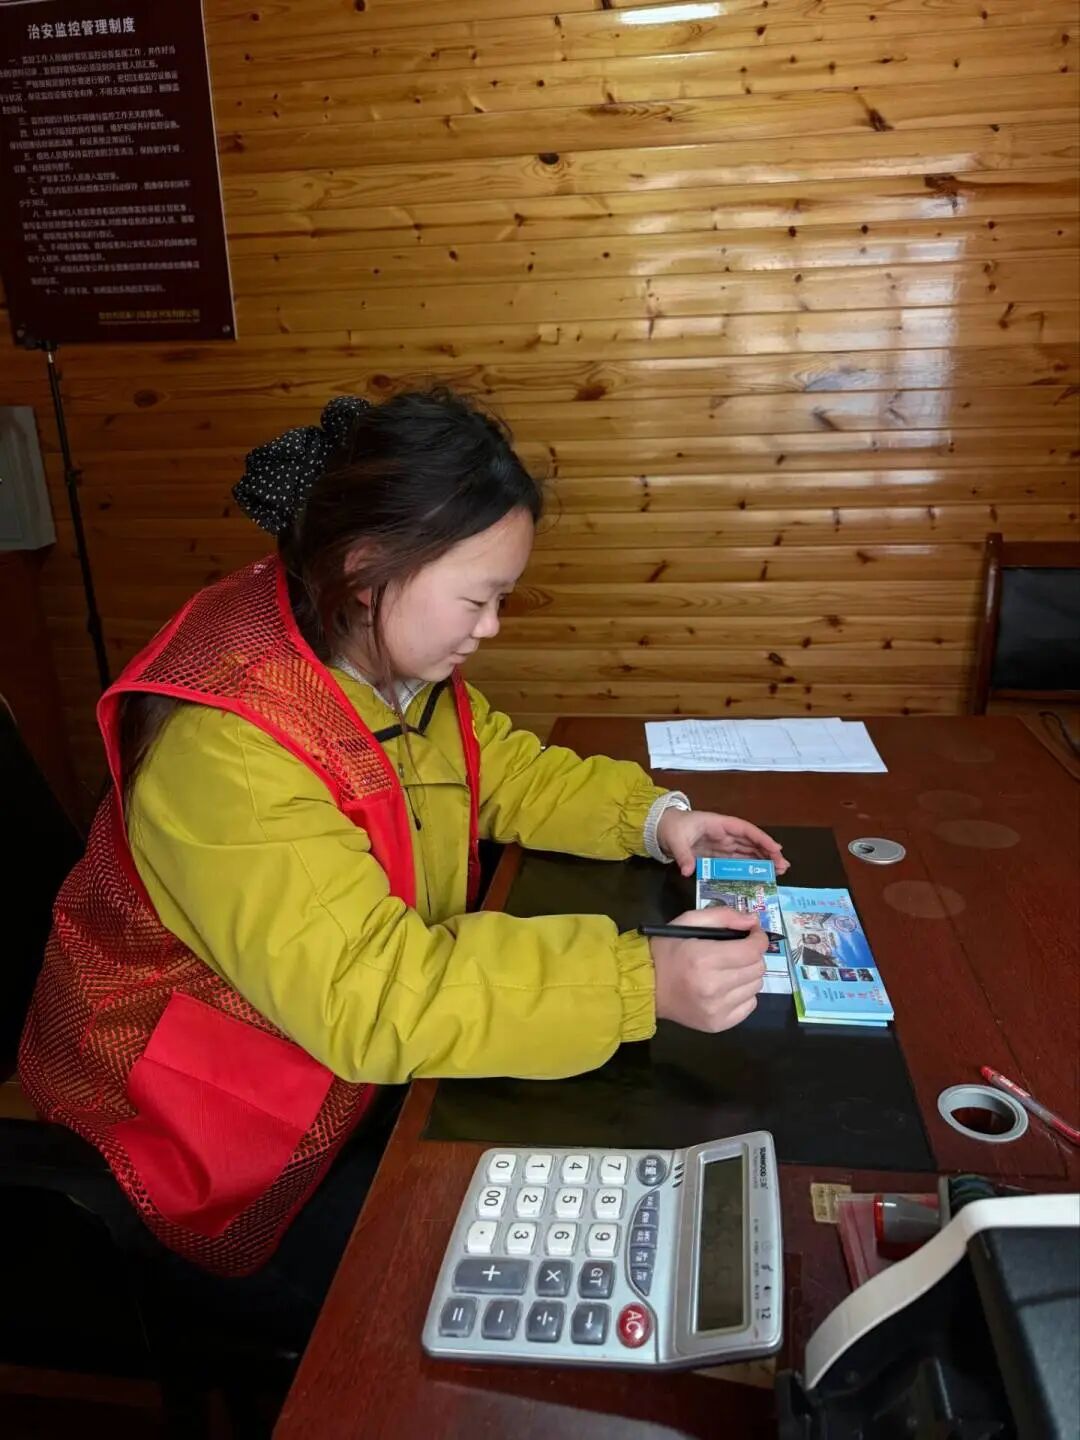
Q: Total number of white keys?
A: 12